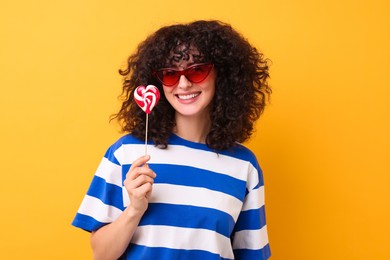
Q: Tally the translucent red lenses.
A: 2